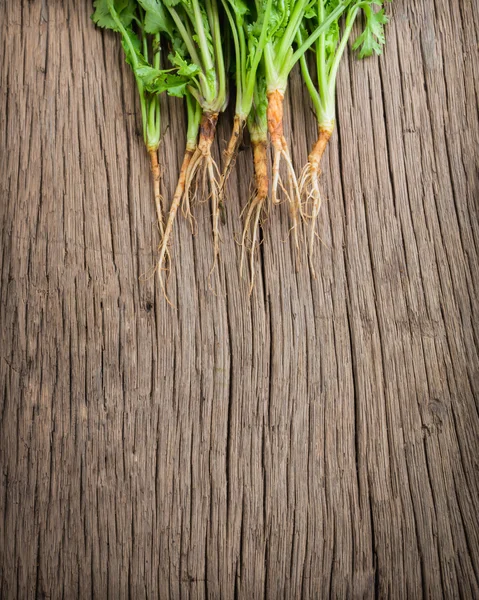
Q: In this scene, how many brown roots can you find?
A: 7